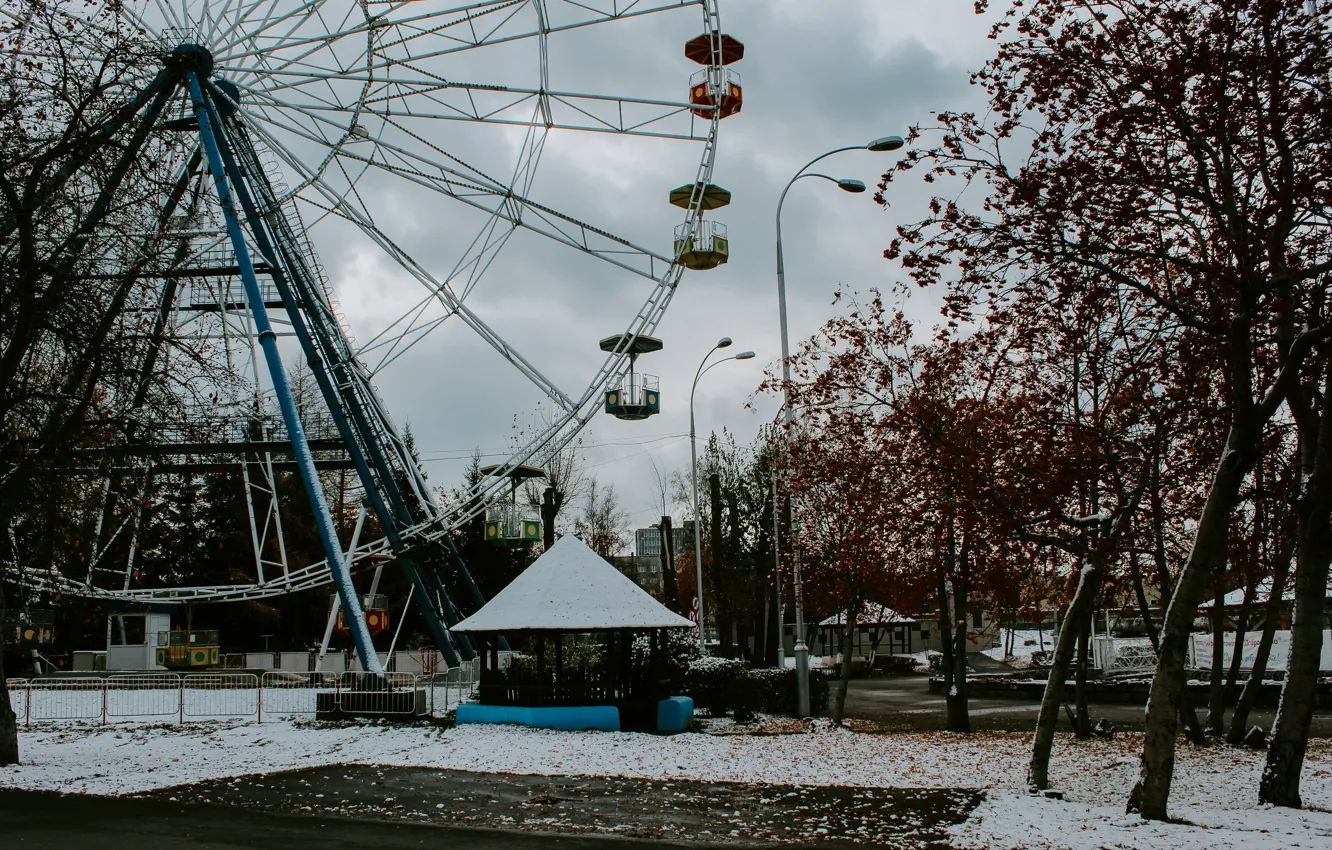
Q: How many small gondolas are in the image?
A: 7